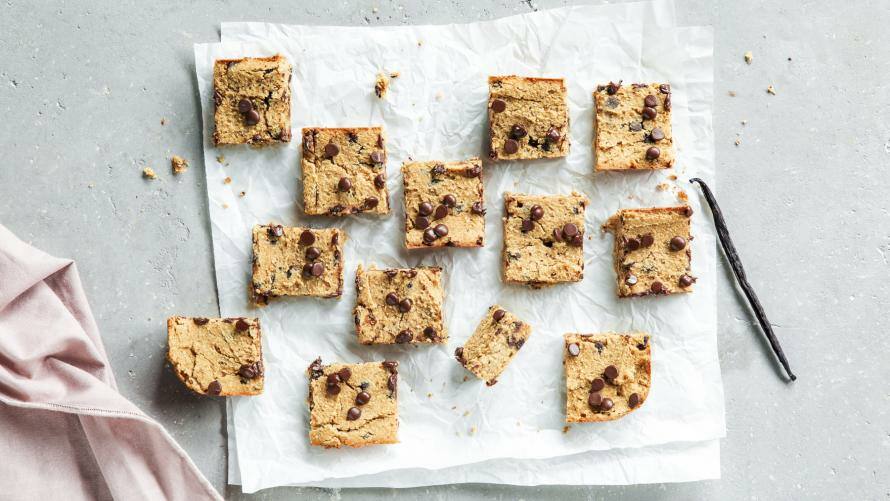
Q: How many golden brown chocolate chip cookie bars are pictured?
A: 13